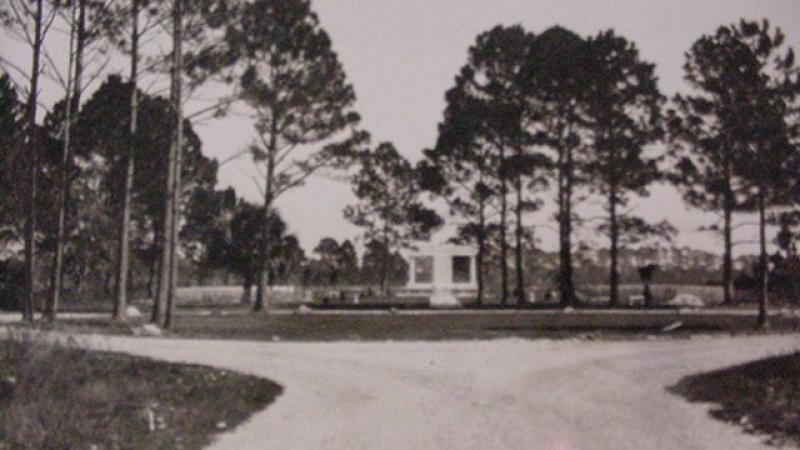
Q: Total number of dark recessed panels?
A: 2